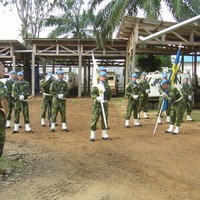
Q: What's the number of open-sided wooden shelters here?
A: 3